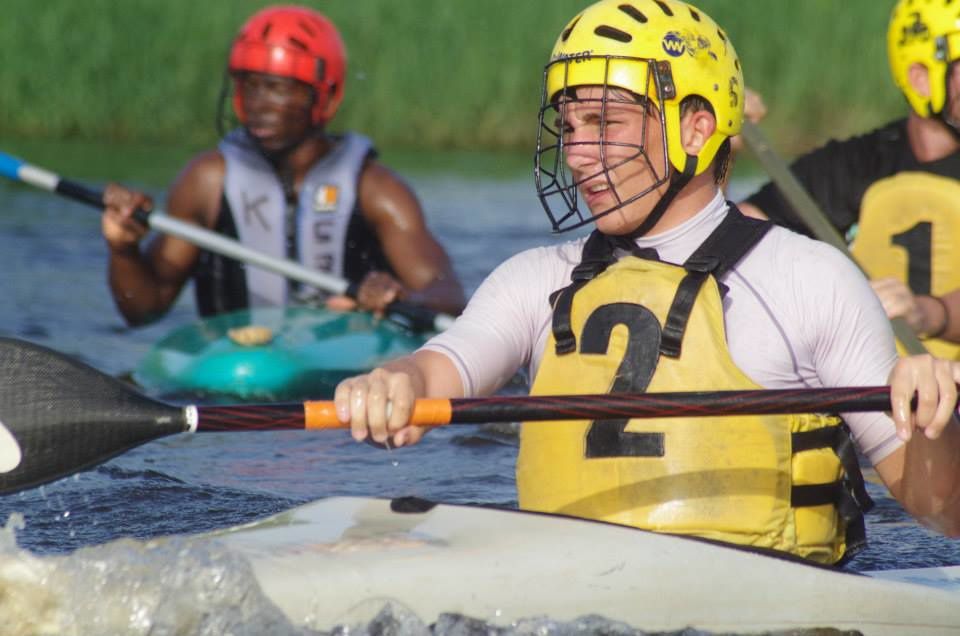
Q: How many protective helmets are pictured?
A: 3